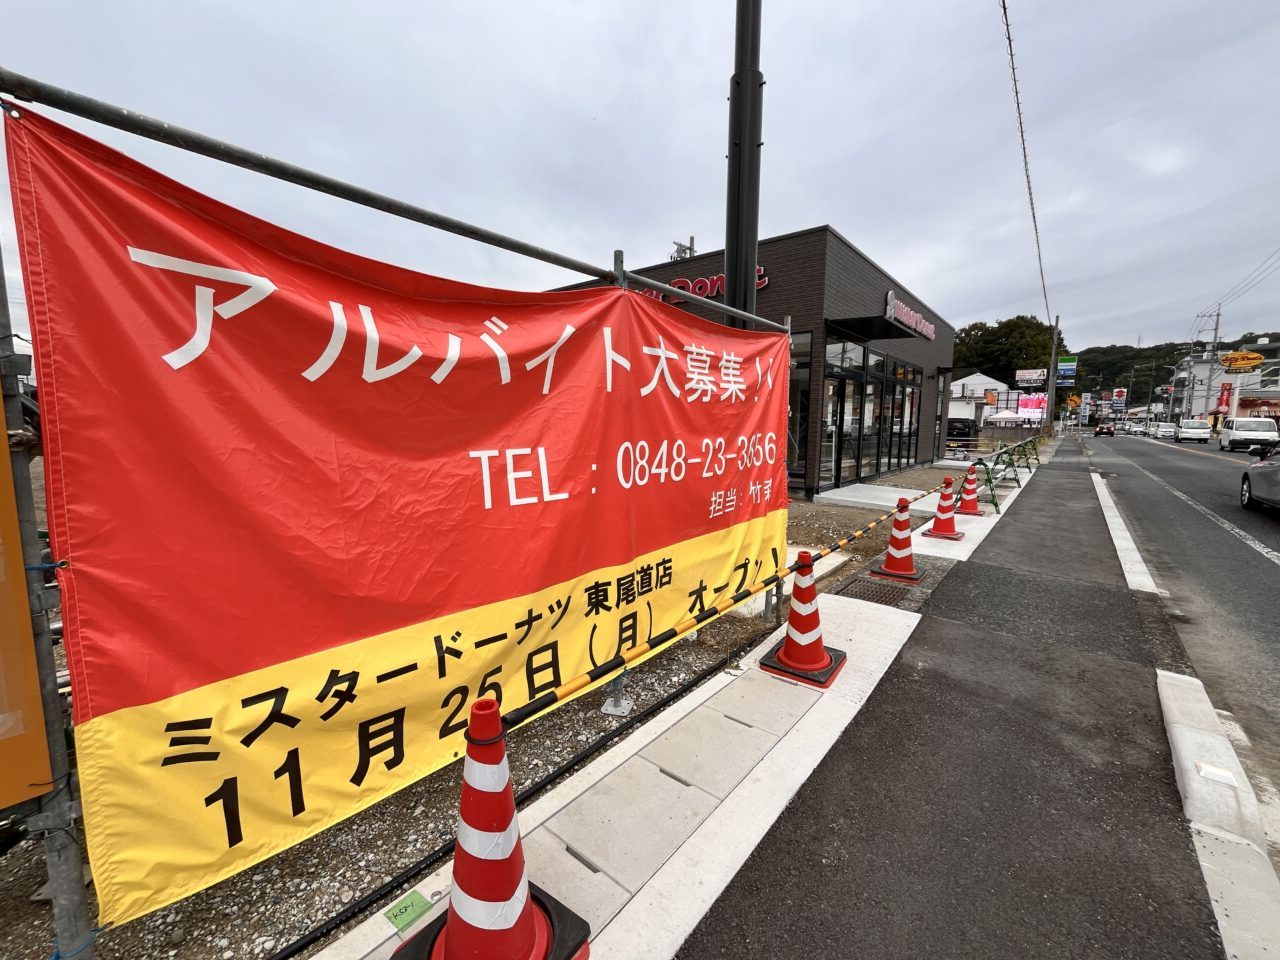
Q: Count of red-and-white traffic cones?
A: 5